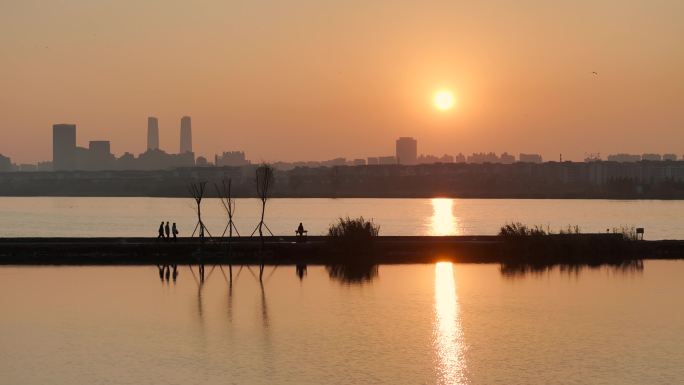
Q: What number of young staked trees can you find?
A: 3